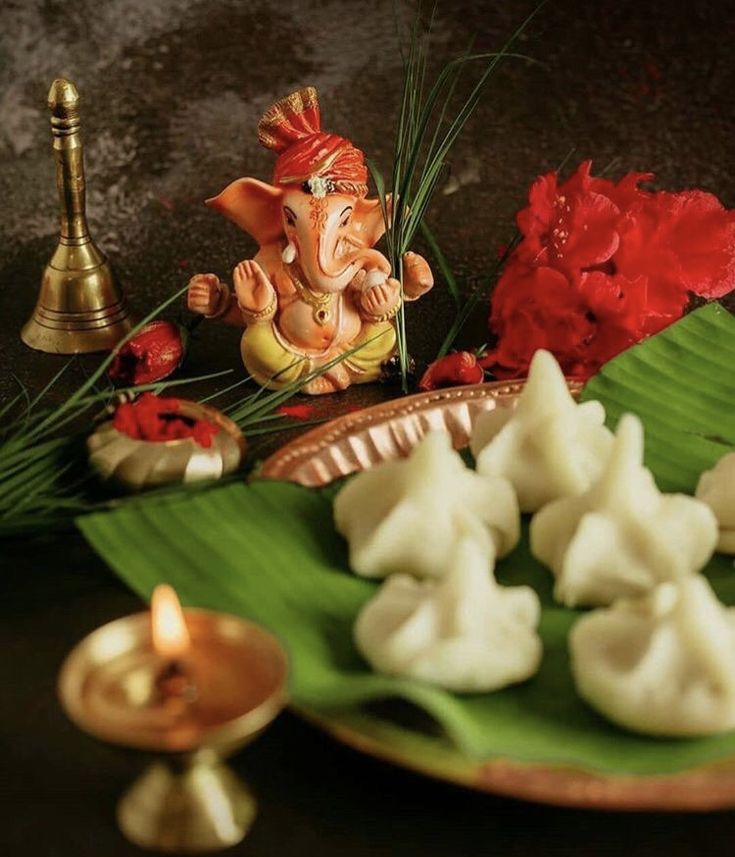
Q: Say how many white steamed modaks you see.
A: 6